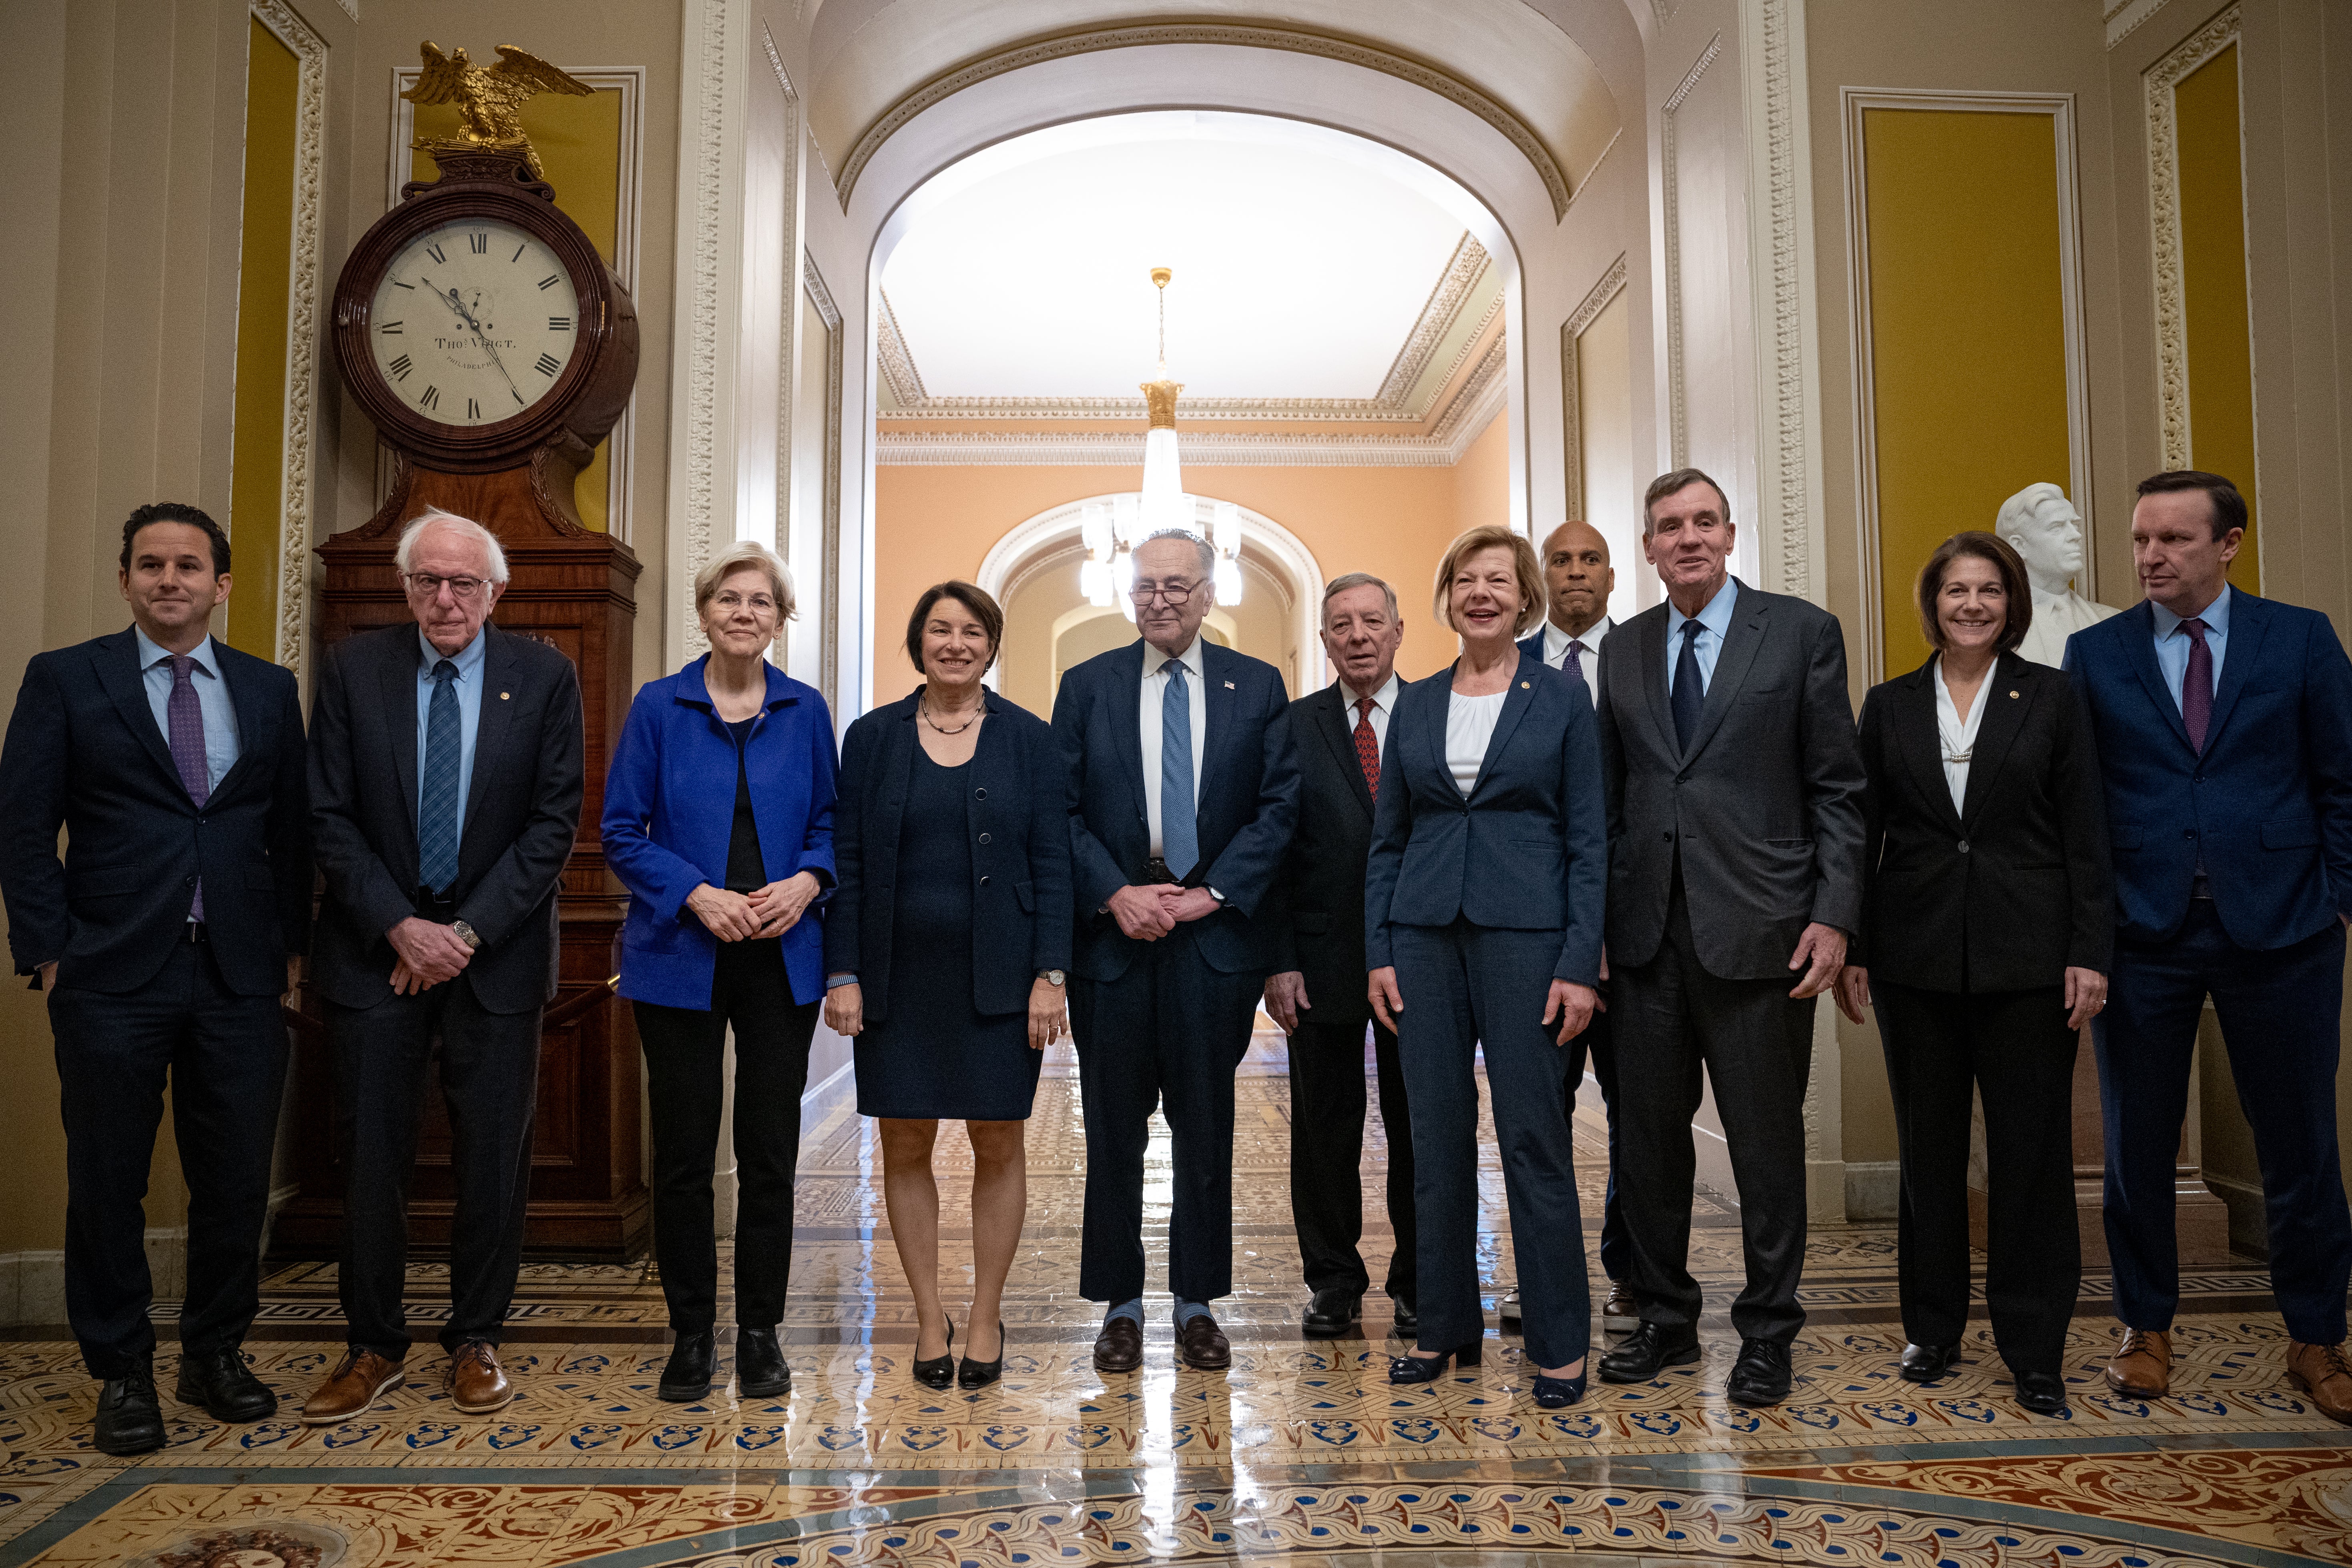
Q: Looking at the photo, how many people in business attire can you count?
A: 11